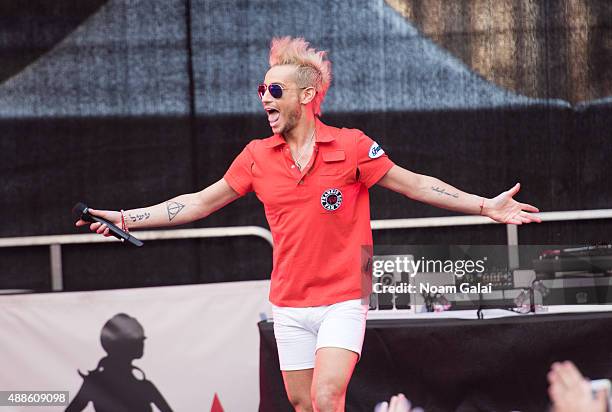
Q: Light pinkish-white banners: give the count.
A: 1